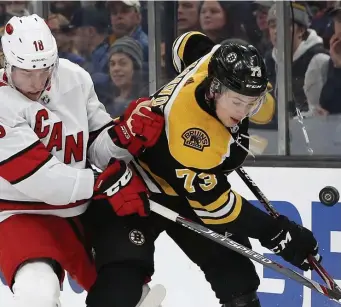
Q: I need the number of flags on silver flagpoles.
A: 0